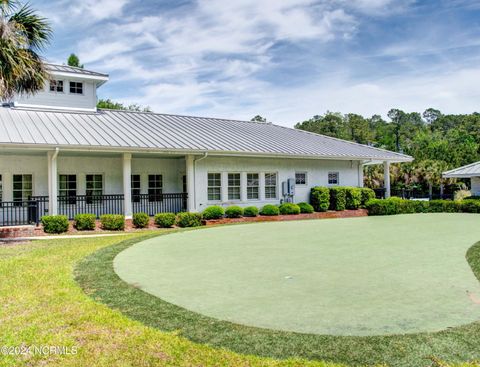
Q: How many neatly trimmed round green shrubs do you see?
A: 12